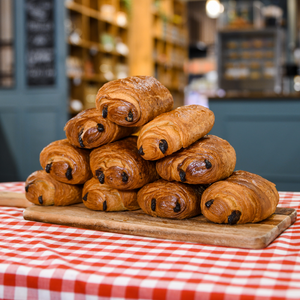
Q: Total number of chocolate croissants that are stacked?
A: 10